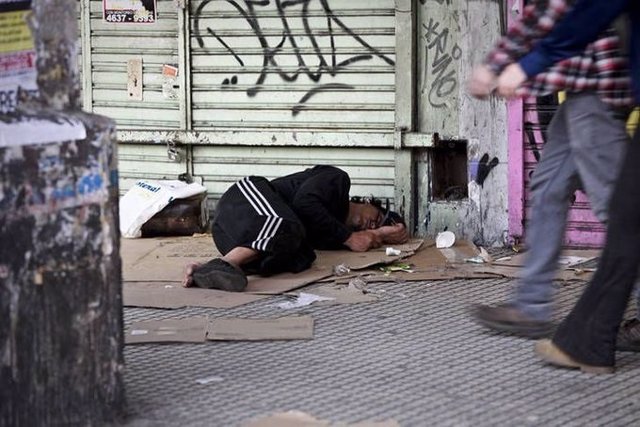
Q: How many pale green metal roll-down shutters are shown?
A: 2